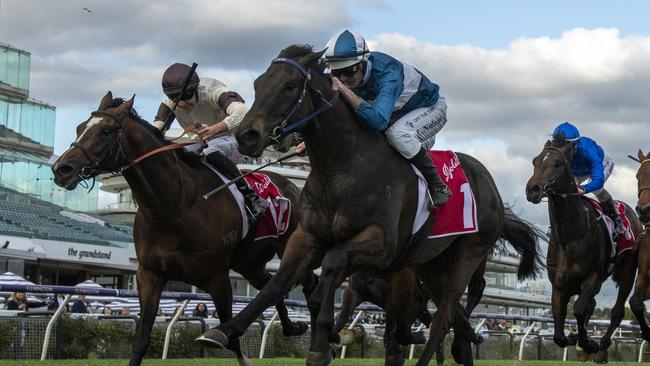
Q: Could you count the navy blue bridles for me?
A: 1